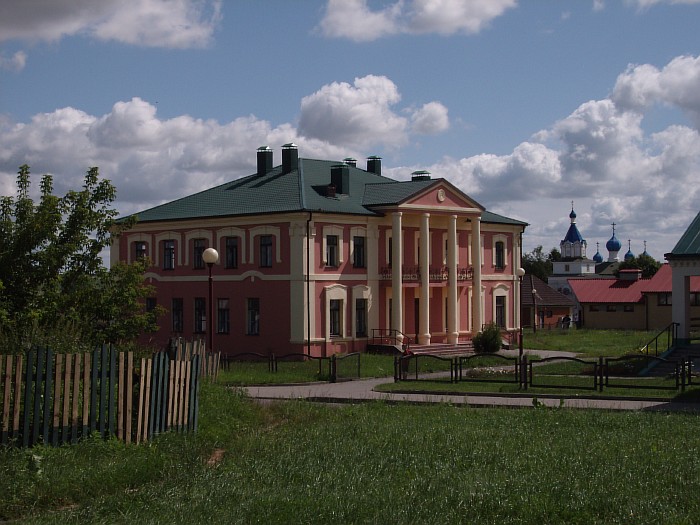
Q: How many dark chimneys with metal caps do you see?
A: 6